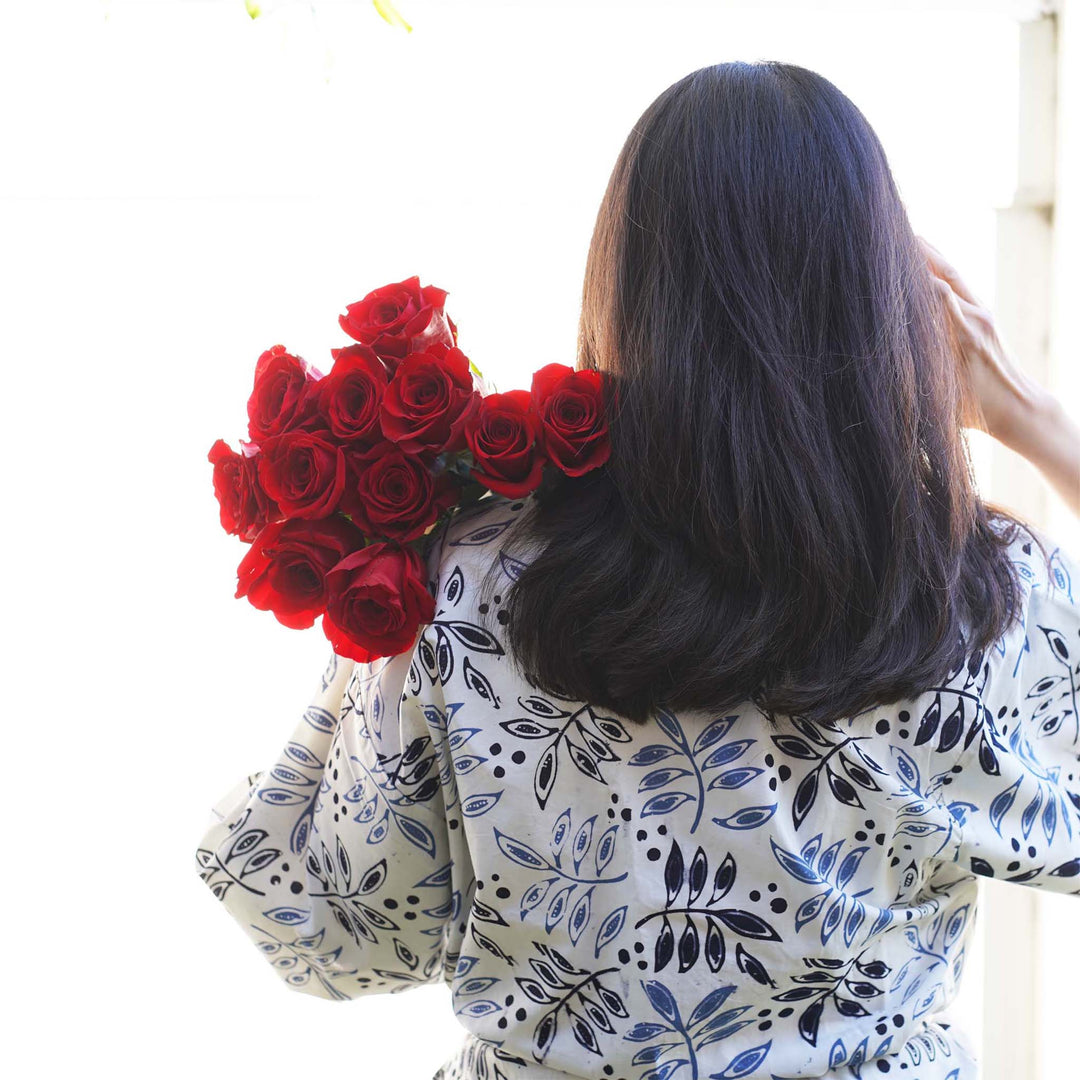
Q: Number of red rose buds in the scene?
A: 11